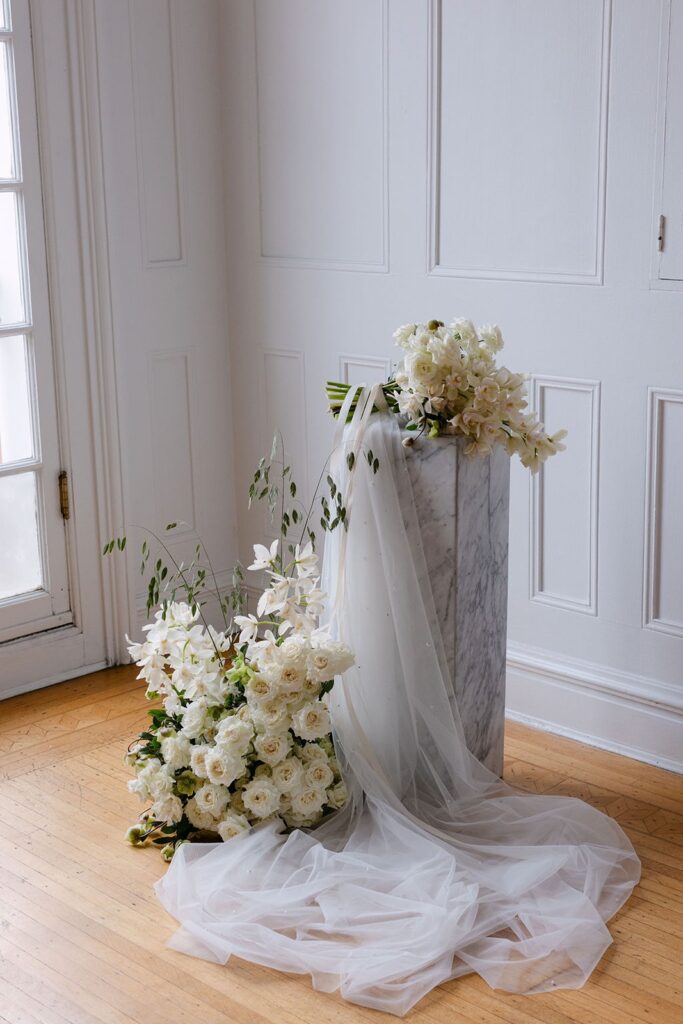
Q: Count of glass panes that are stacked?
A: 5